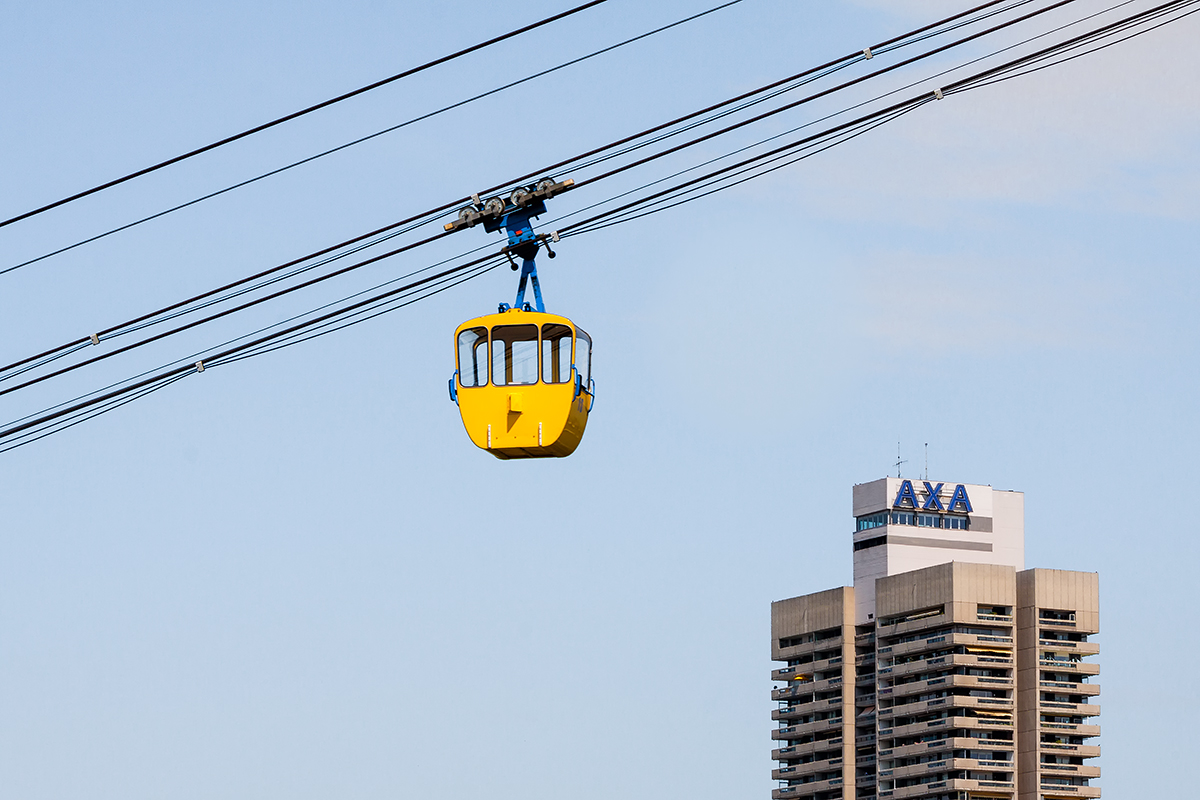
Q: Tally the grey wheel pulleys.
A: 4